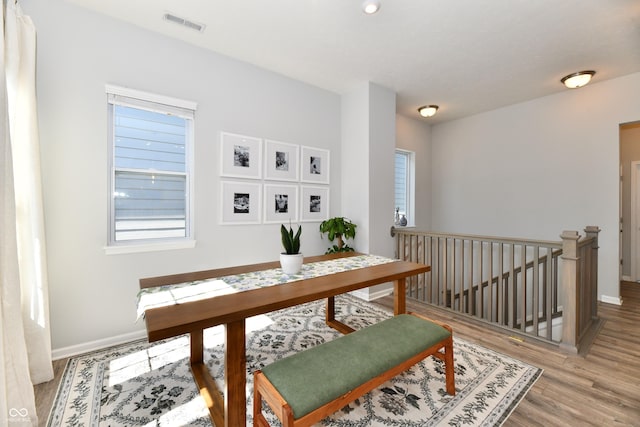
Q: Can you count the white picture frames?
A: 6